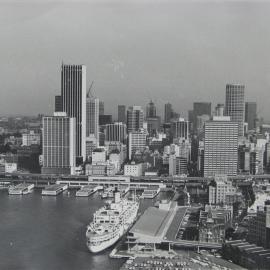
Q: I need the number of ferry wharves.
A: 5